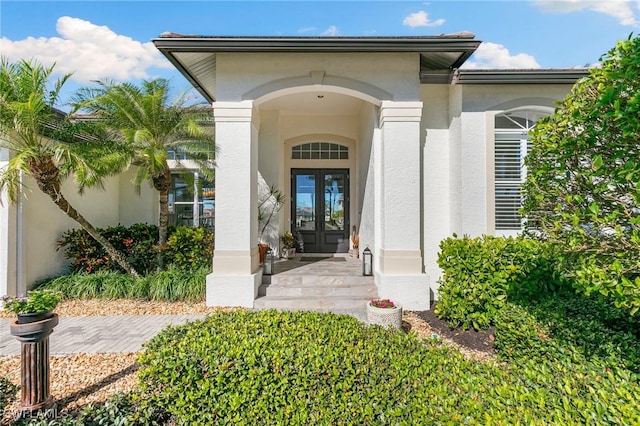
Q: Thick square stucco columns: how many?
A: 2